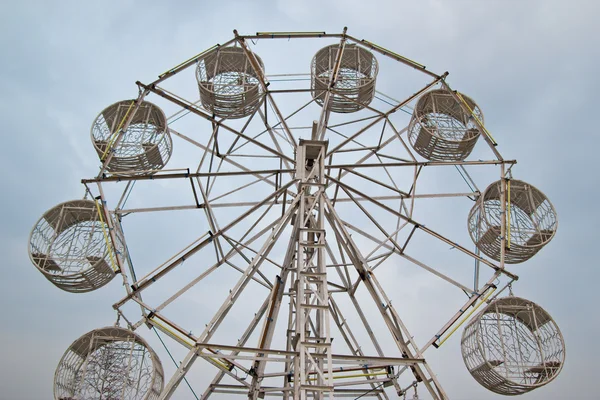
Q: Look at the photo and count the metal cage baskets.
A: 8